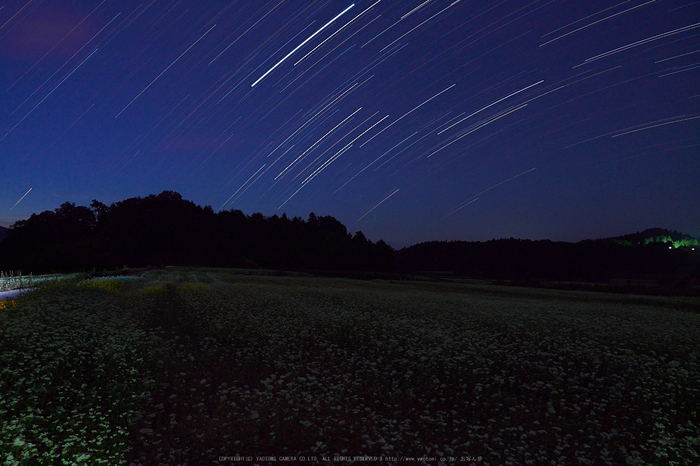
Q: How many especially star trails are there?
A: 1